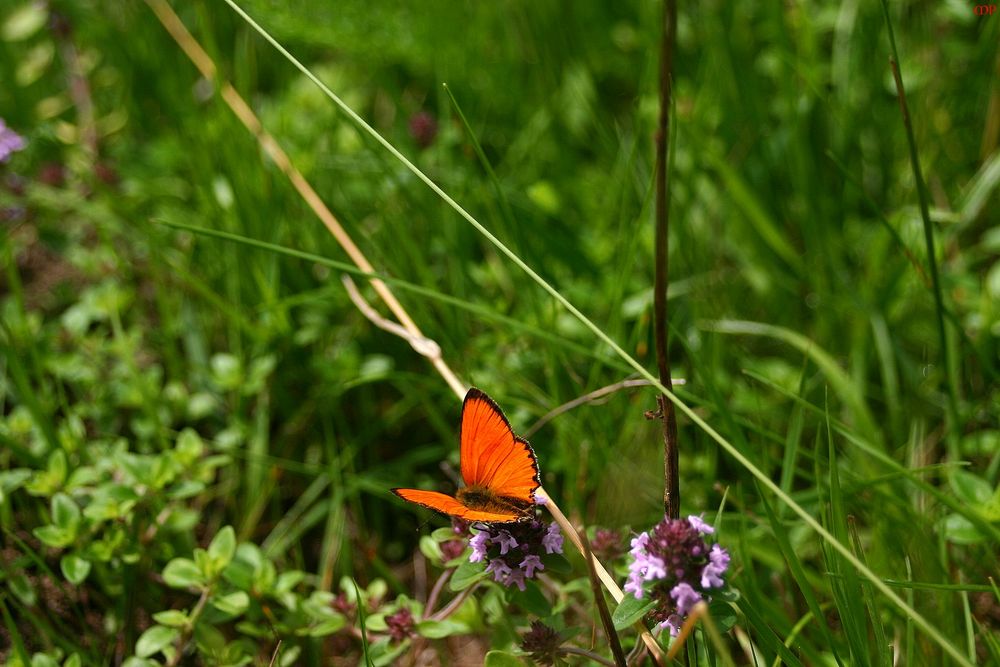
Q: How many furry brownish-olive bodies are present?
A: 1